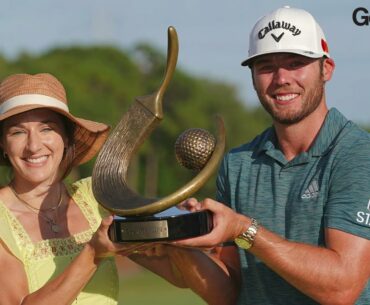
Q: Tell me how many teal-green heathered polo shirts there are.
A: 1